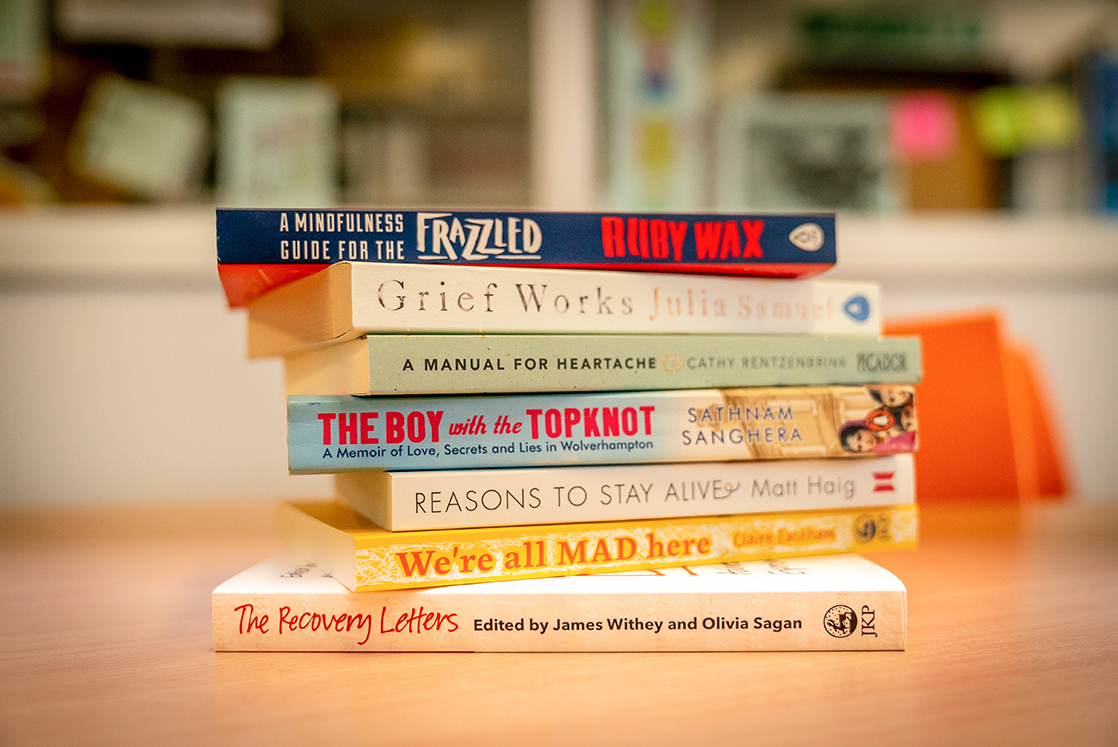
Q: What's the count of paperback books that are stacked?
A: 7